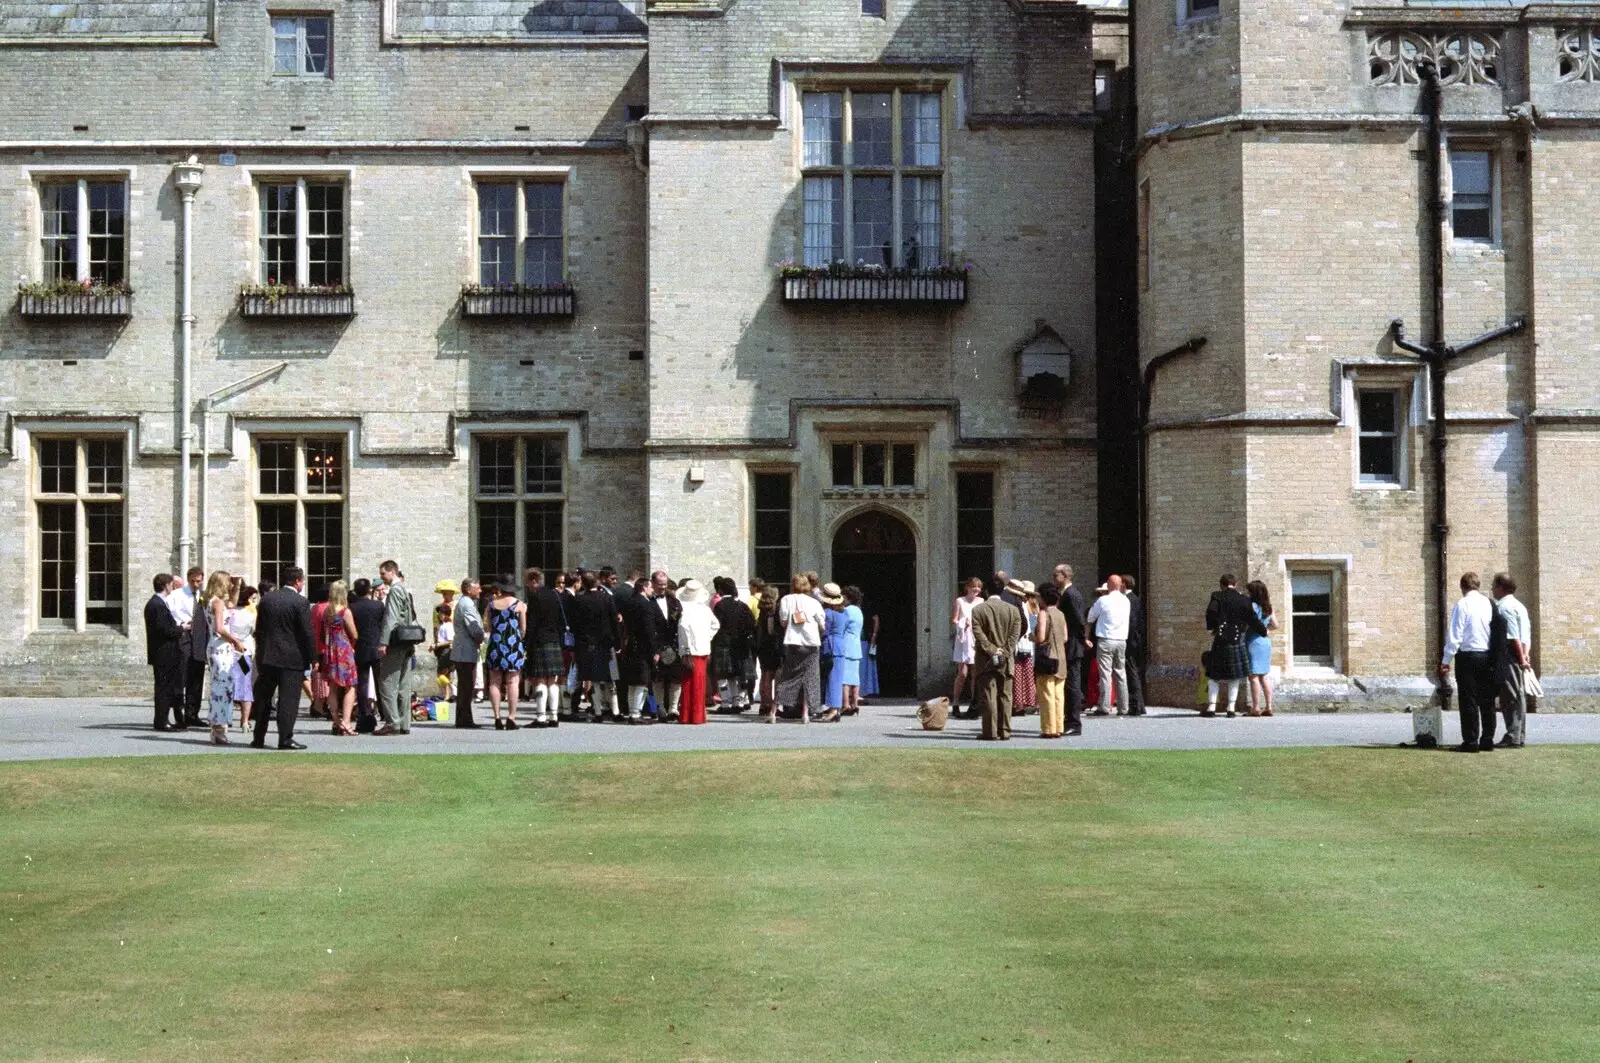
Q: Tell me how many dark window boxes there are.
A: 4